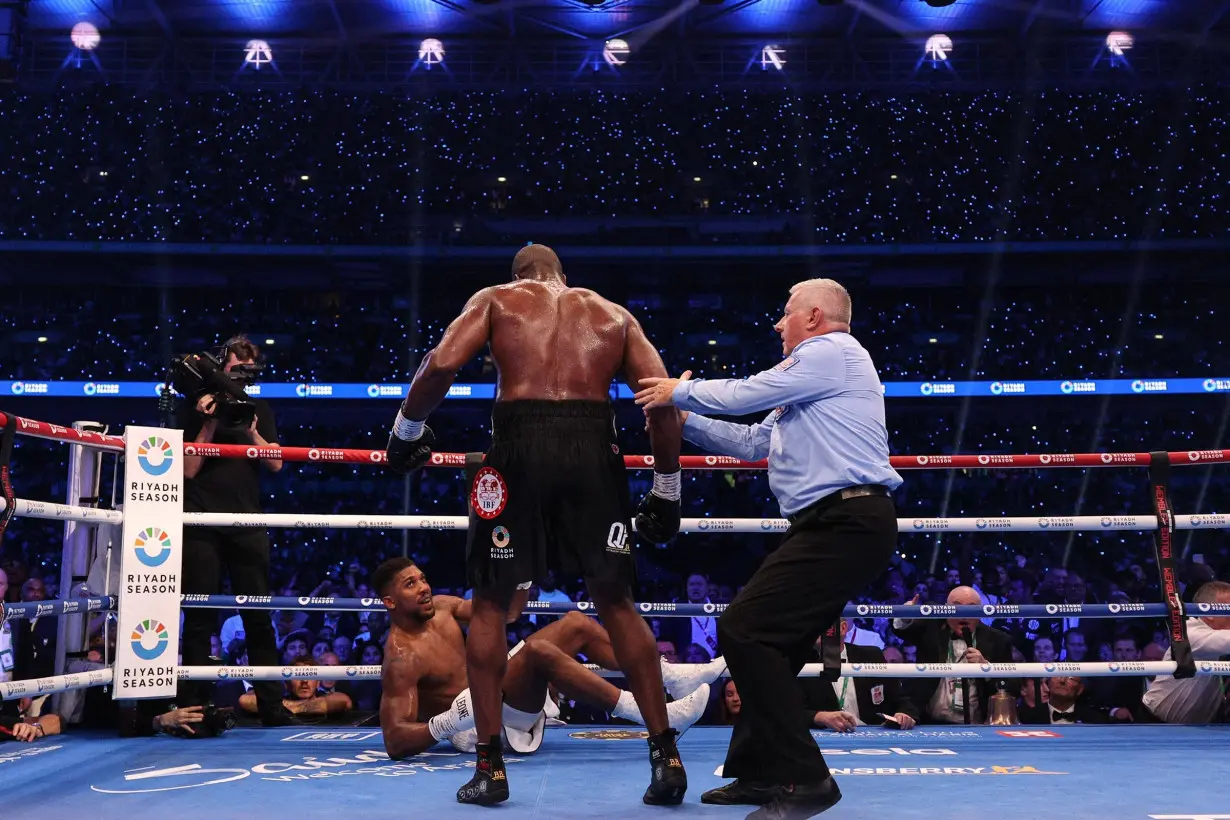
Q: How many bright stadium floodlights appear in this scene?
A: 7